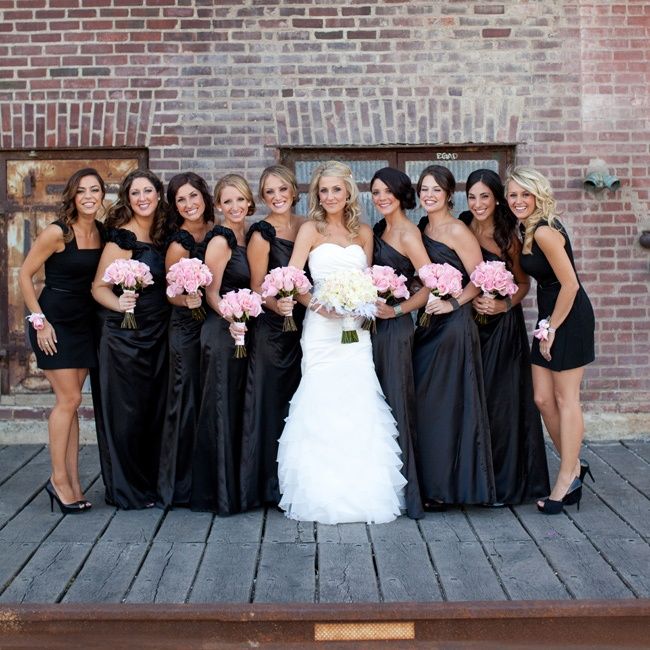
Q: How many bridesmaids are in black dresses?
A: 9